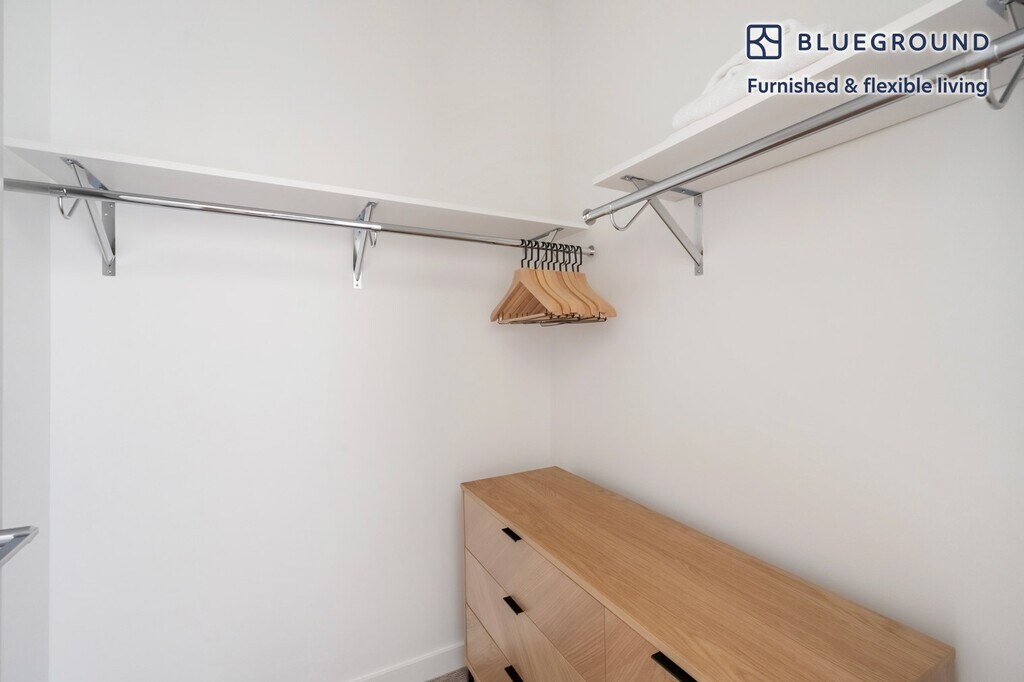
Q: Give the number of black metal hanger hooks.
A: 10